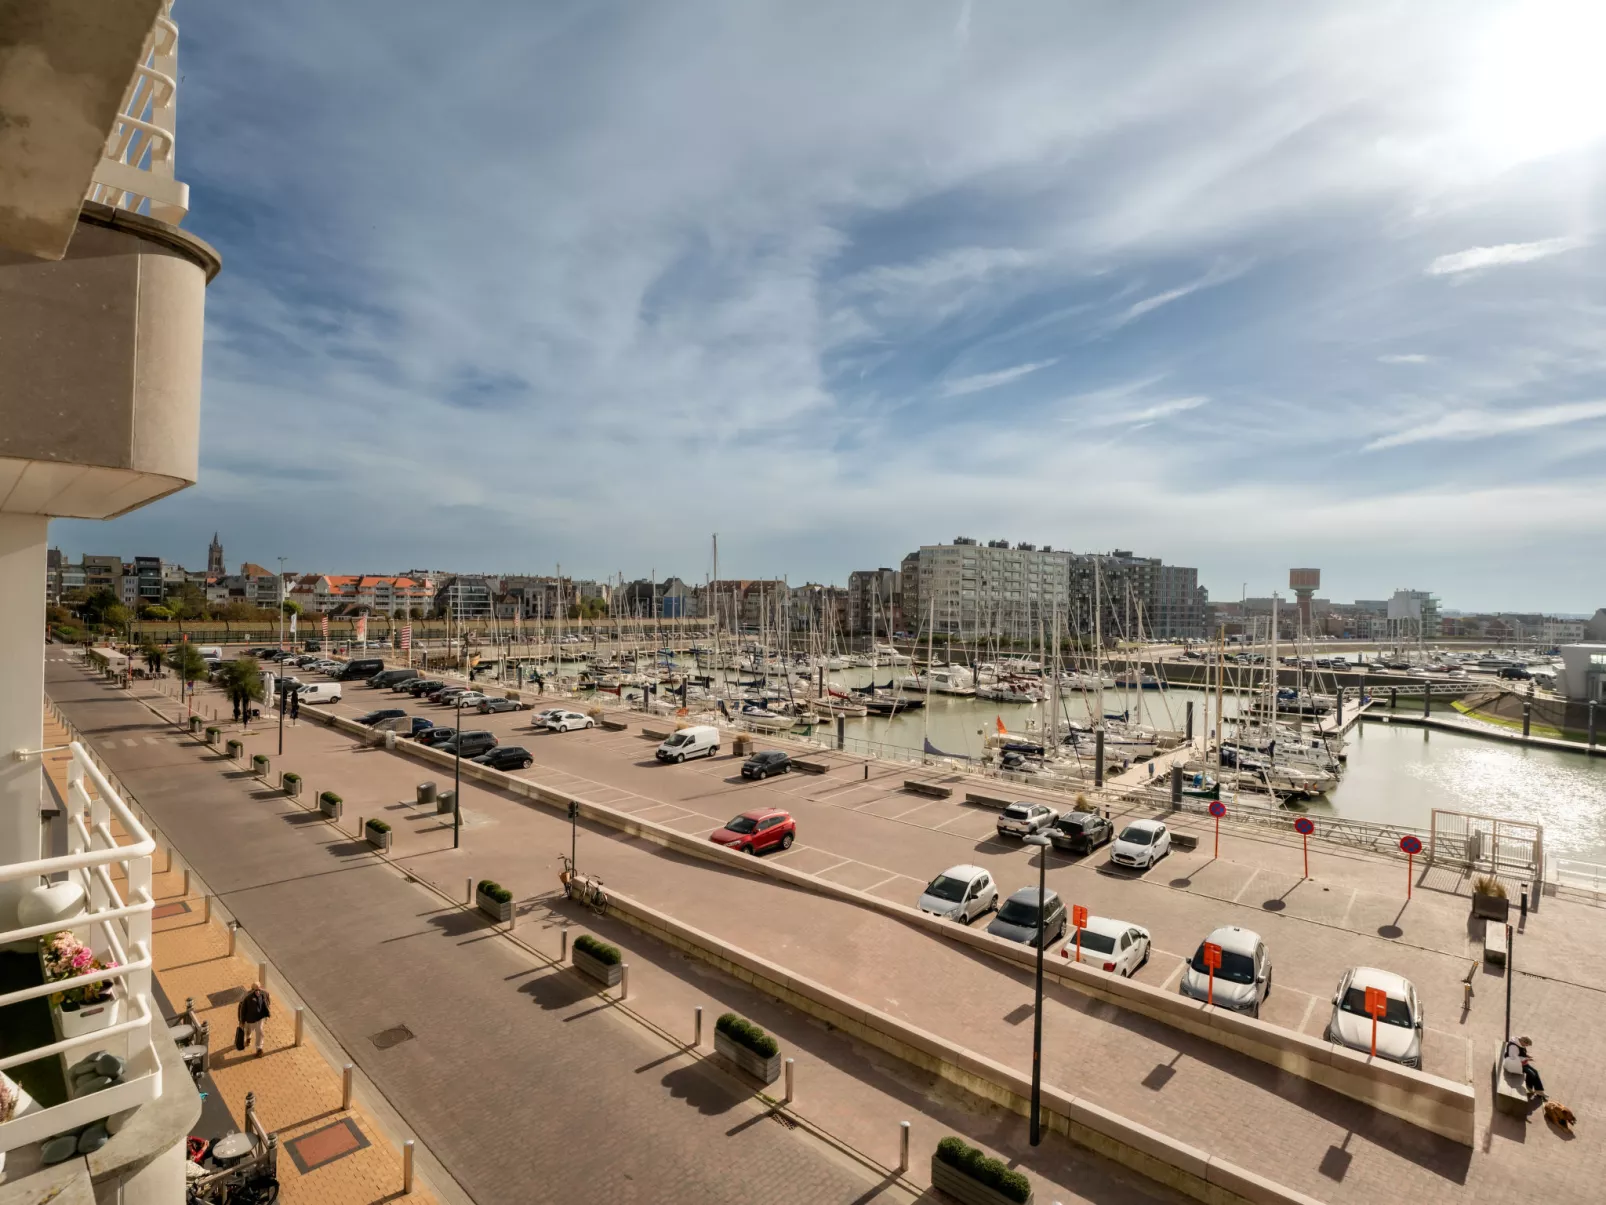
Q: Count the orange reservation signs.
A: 3